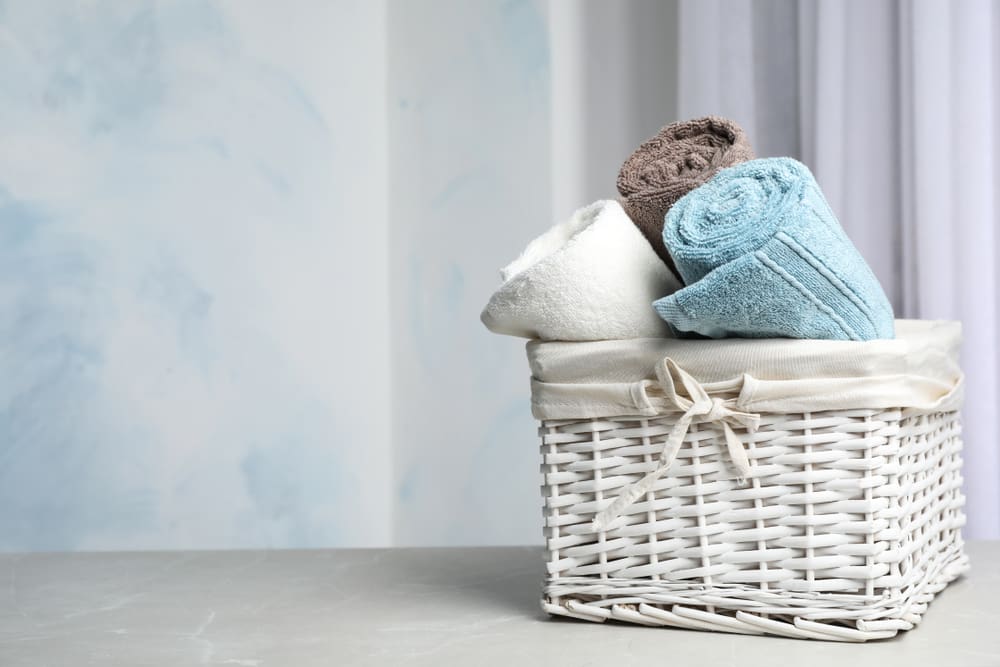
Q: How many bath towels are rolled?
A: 3